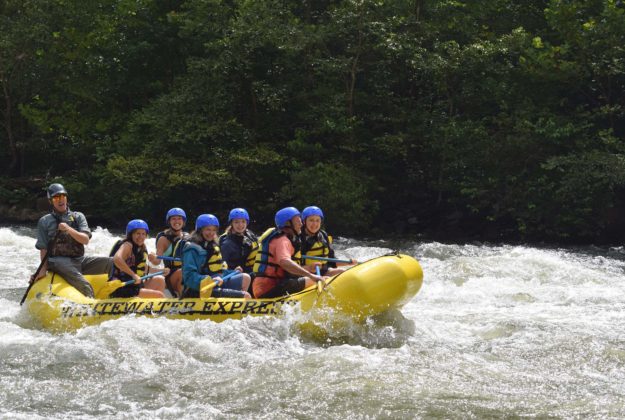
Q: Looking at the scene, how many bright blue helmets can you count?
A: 6